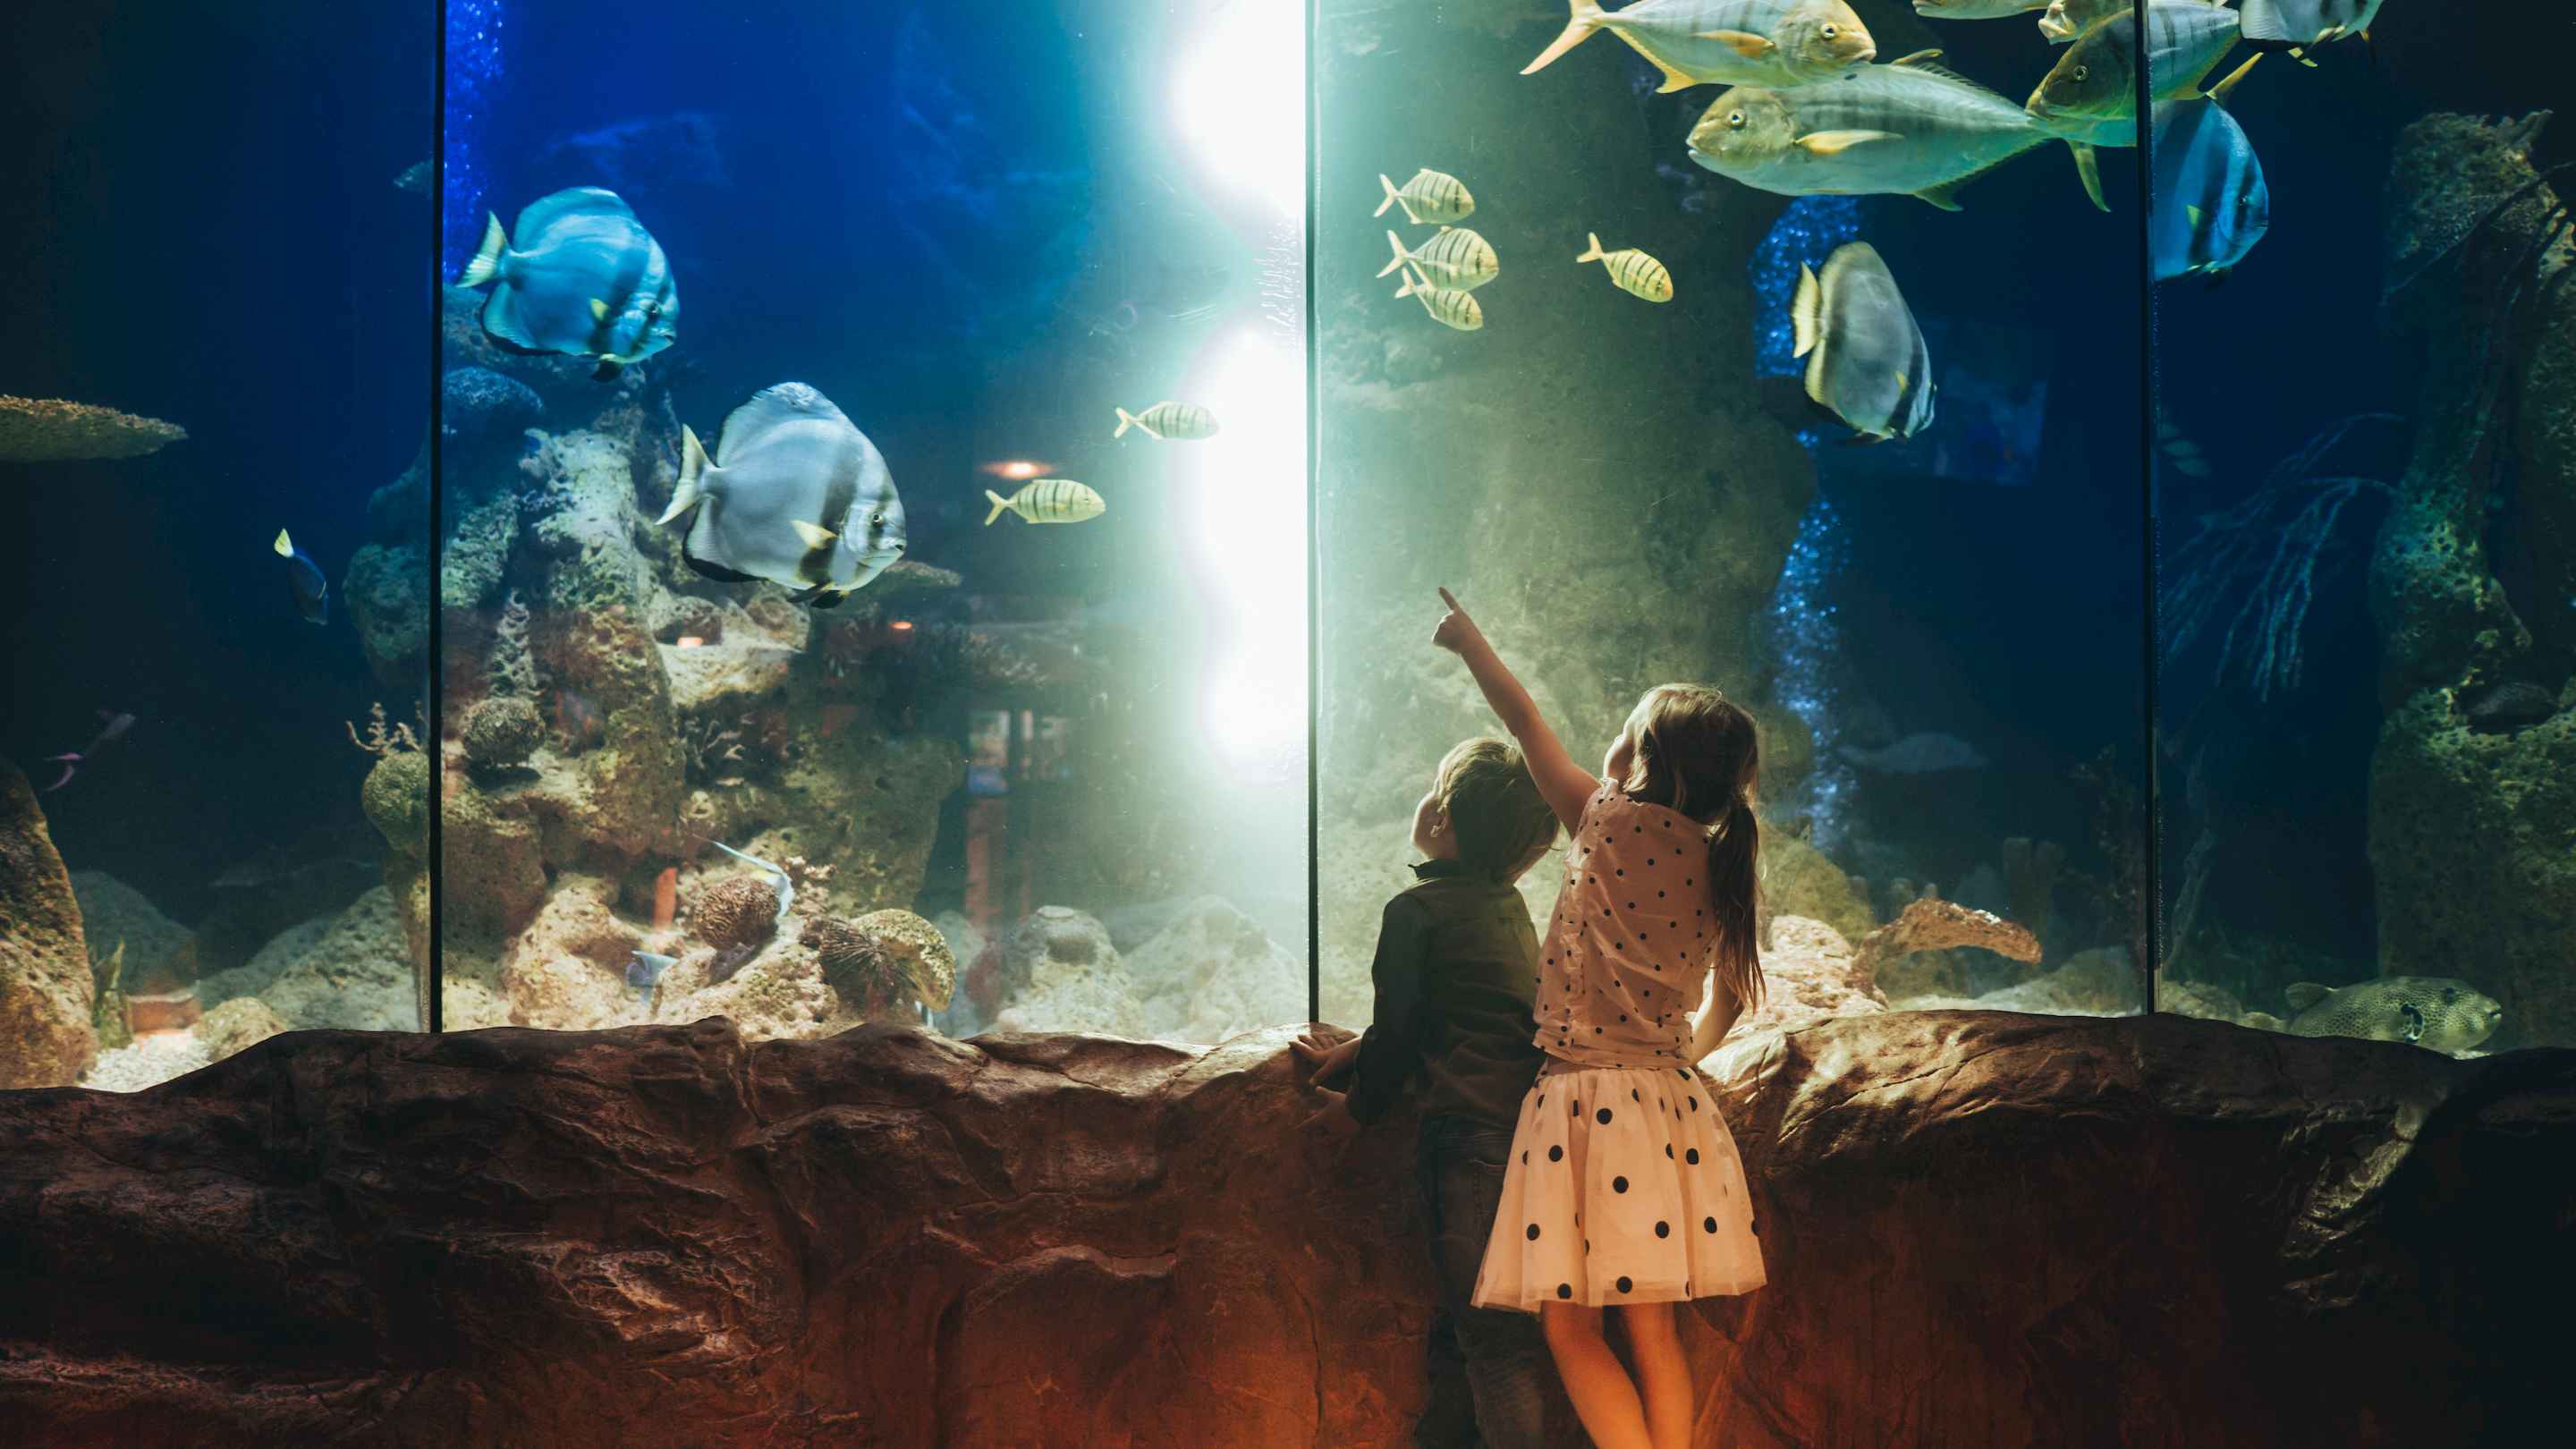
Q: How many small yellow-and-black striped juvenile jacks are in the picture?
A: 6